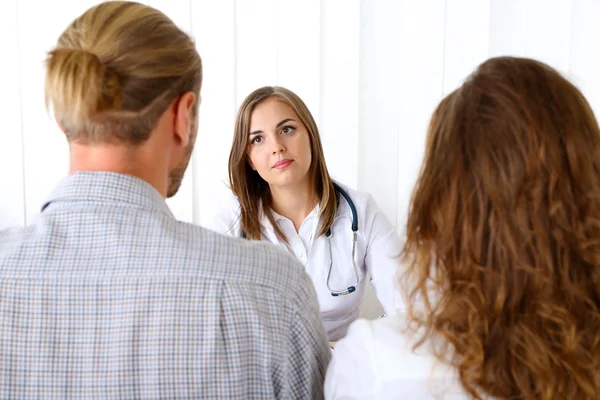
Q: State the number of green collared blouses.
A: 0